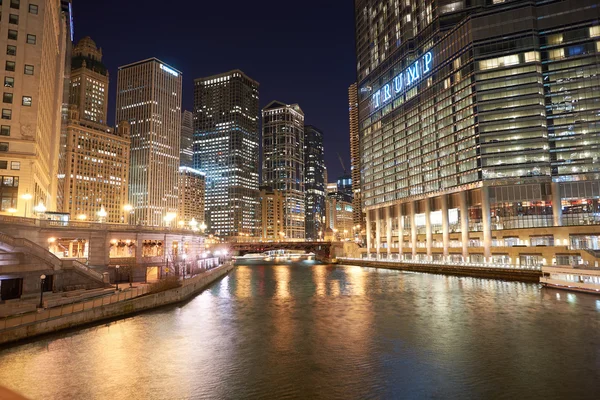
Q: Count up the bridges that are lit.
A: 1